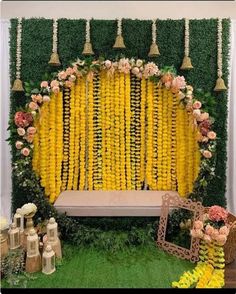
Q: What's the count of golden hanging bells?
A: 7